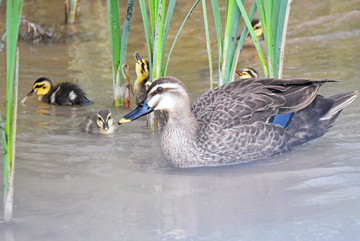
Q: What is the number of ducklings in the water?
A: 5